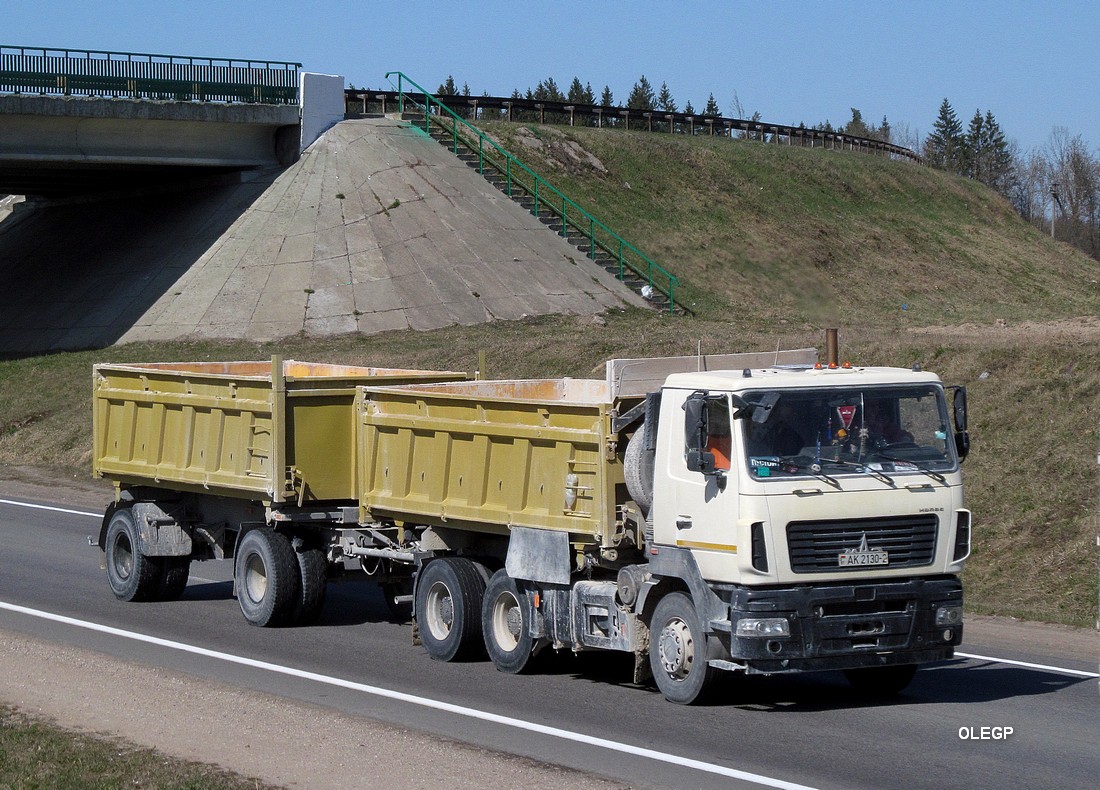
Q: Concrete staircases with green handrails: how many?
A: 1